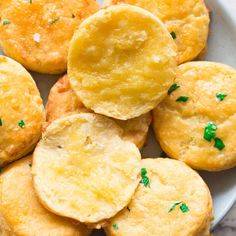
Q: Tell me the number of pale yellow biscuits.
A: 2